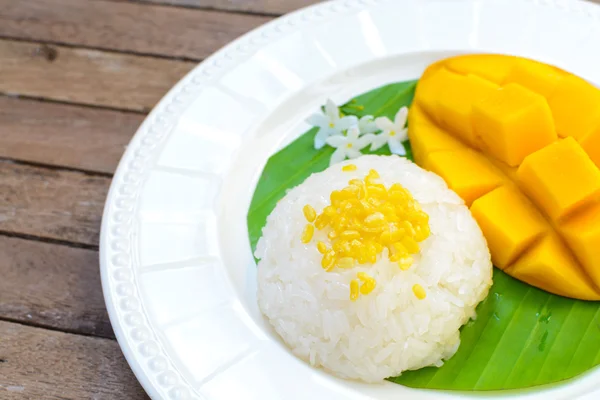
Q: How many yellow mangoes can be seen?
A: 1